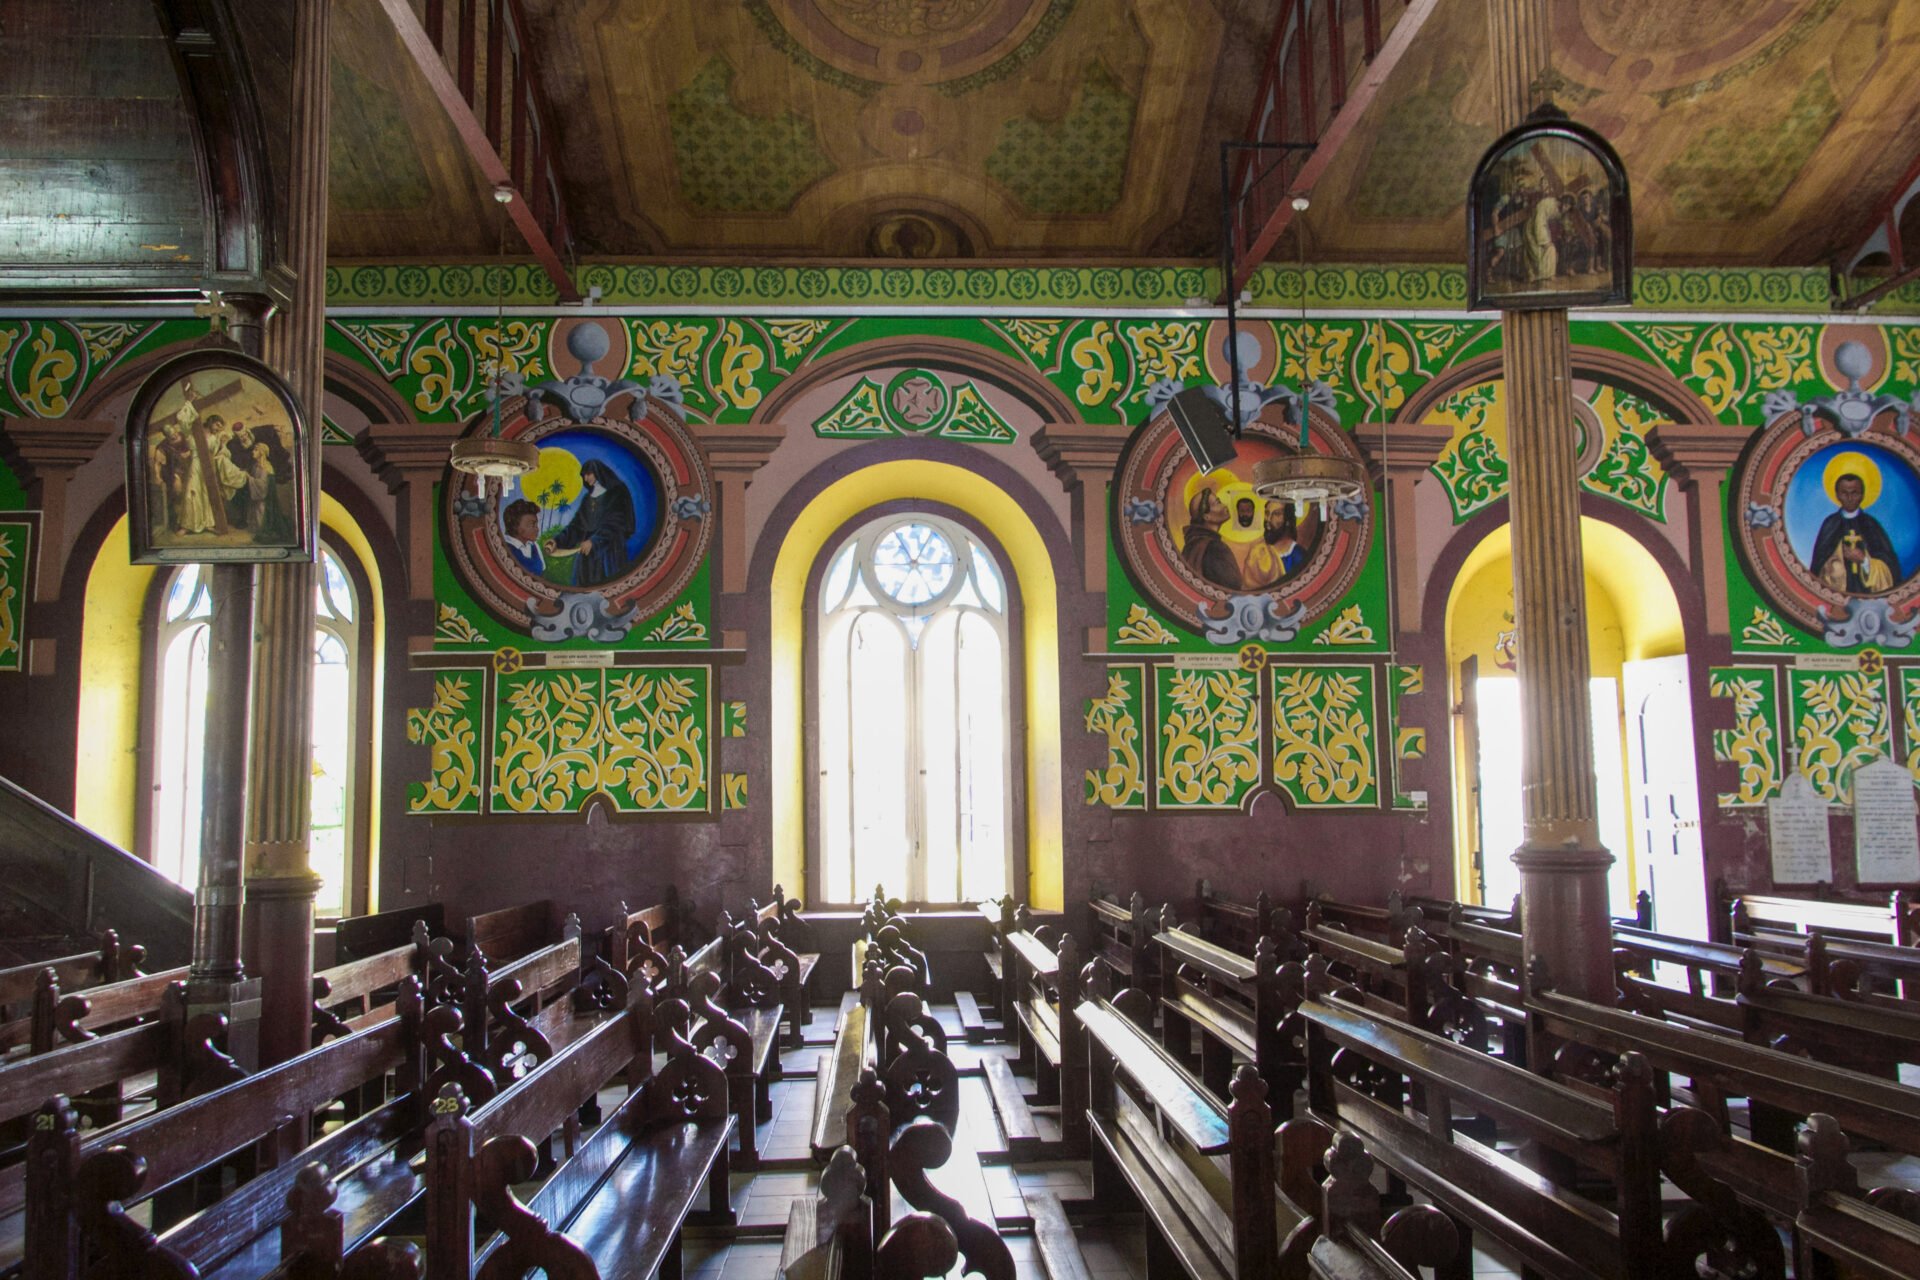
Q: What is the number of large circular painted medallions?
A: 3